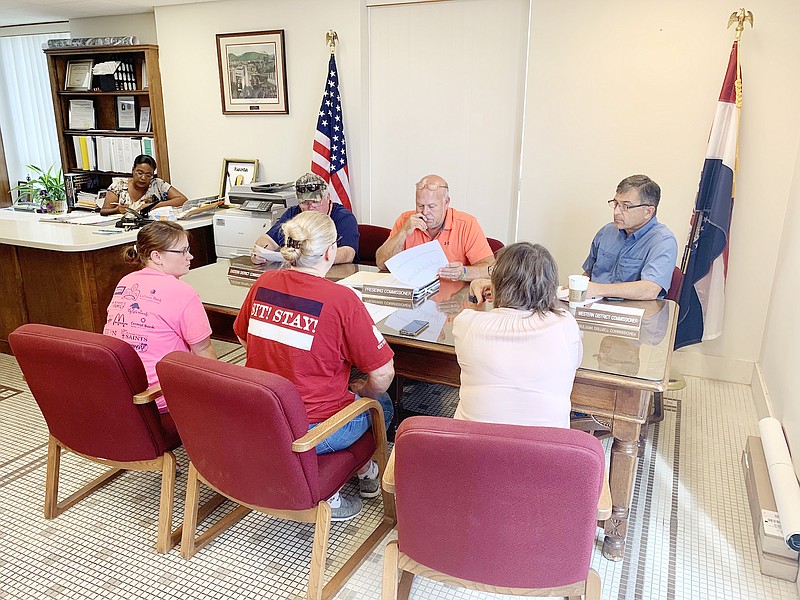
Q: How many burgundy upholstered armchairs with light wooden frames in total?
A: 3